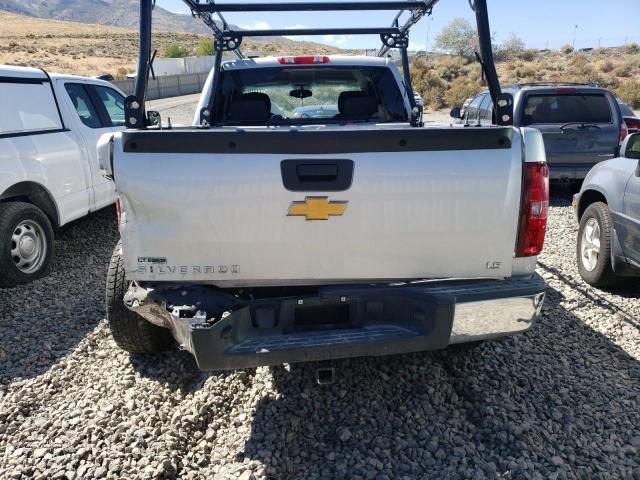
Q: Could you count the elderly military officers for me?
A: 0